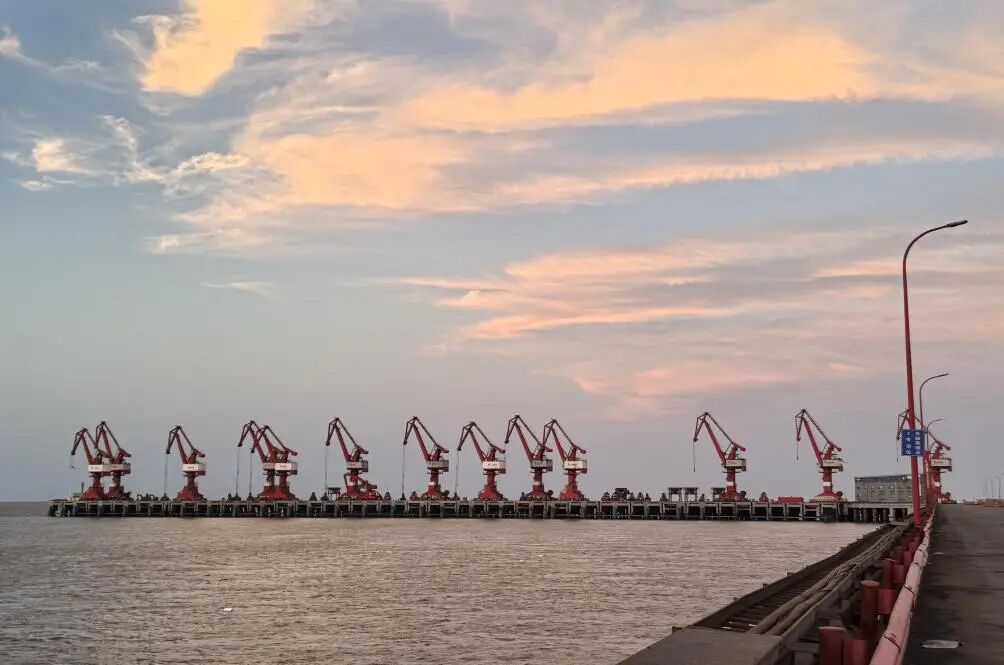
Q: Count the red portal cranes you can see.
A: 13